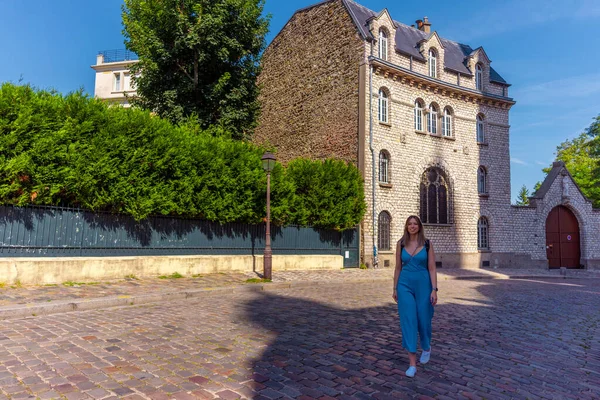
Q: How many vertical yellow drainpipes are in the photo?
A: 0